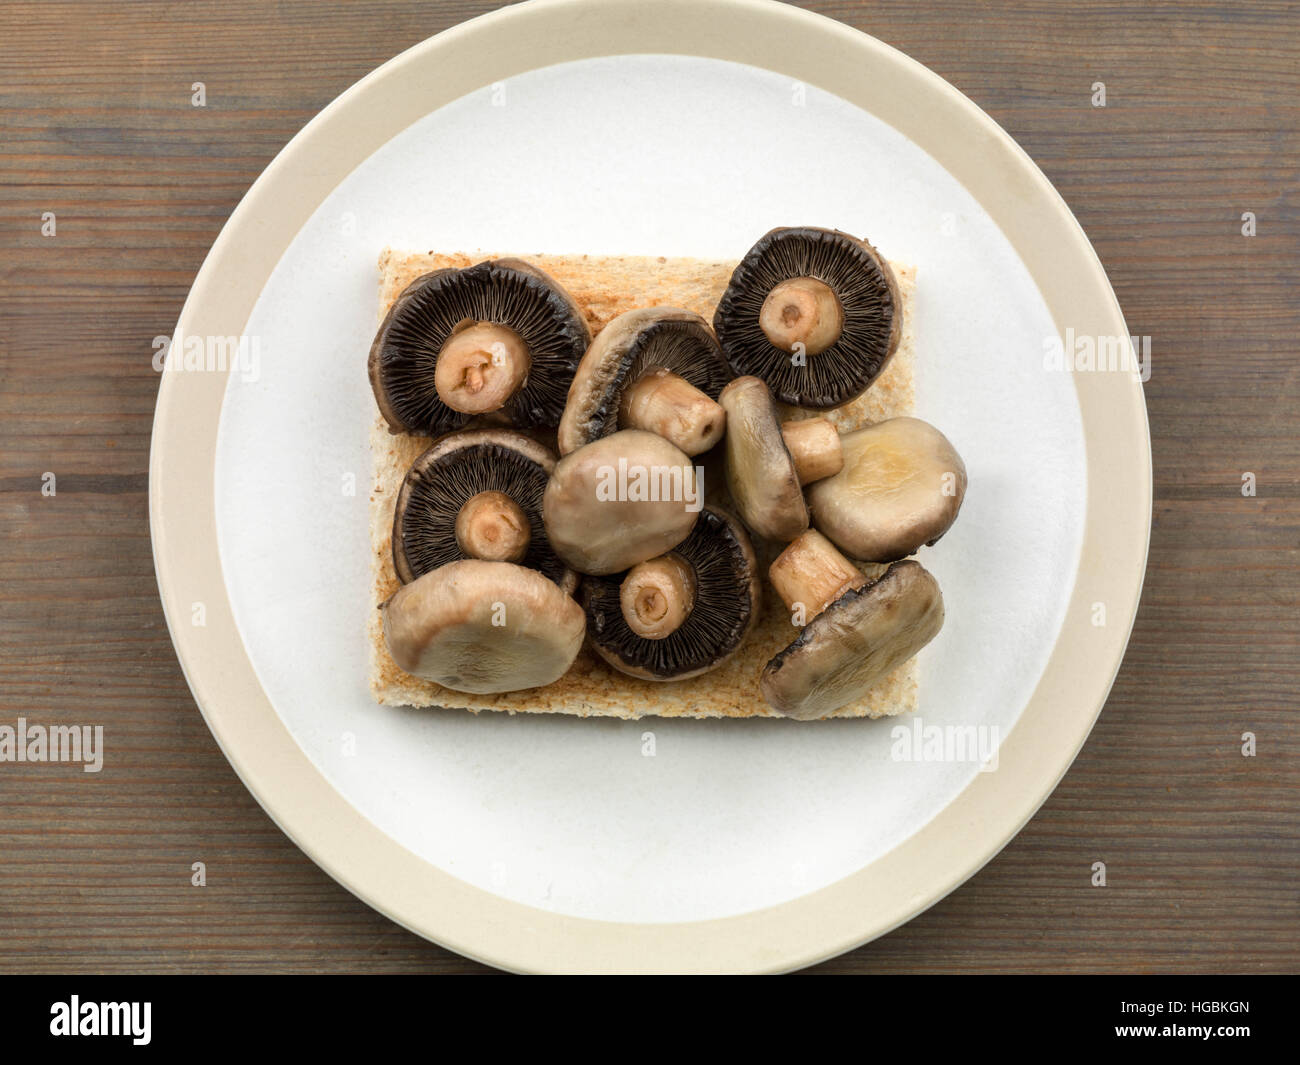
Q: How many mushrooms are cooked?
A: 10